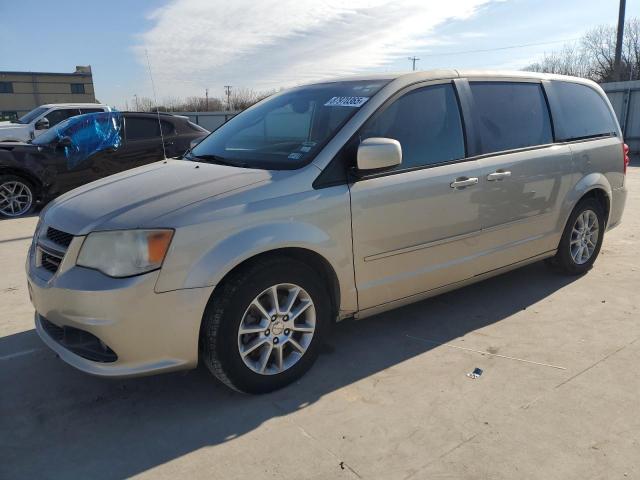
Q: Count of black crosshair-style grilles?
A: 1